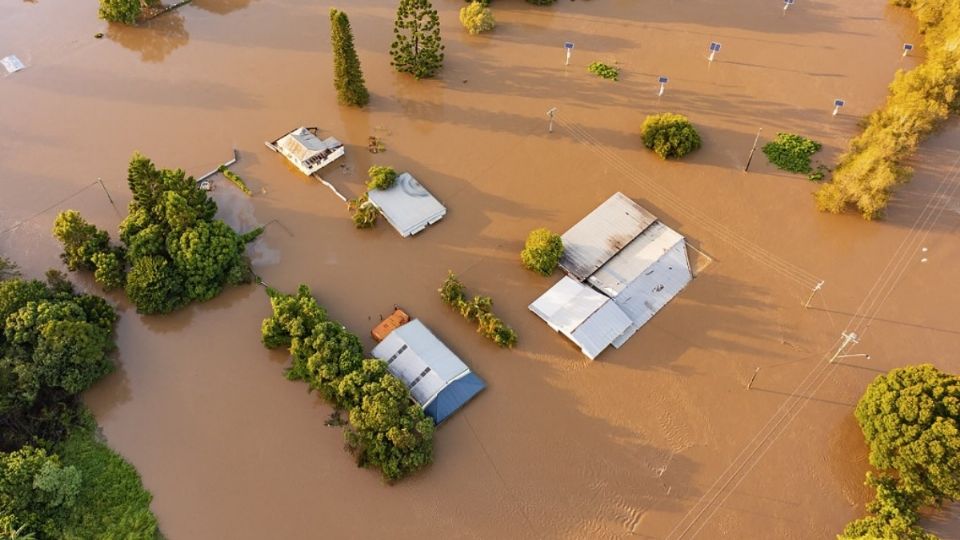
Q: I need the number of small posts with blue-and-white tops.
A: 6